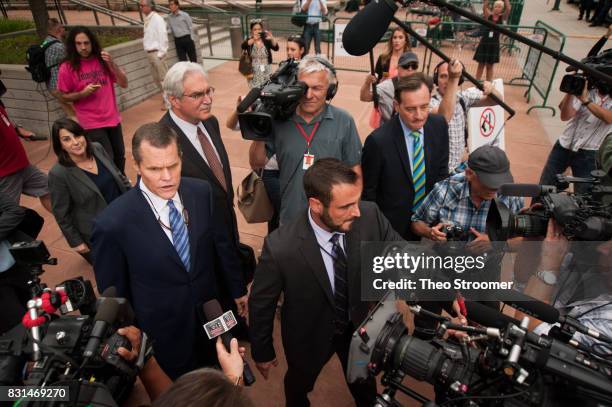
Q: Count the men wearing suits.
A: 4